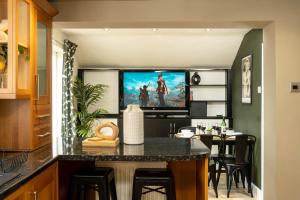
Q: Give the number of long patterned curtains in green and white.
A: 1